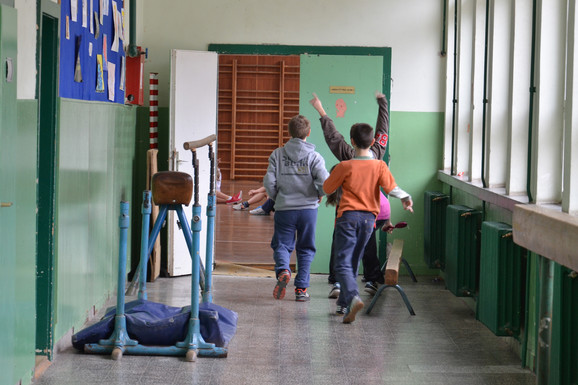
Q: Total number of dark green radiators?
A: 4